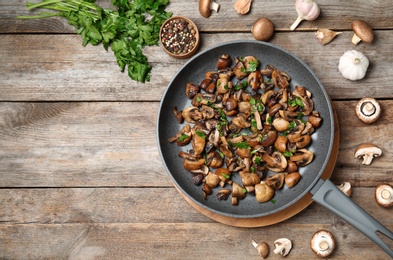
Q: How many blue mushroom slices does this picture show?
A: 0